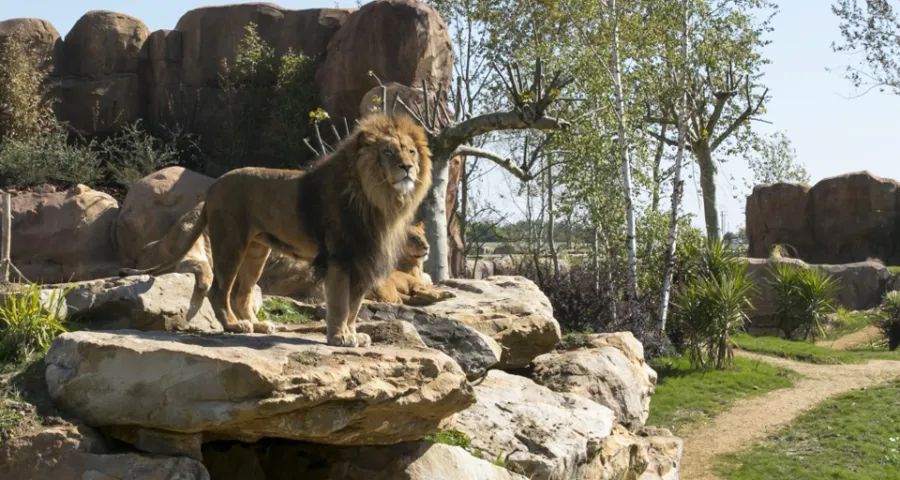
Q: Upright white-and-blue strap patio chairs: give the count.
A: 0